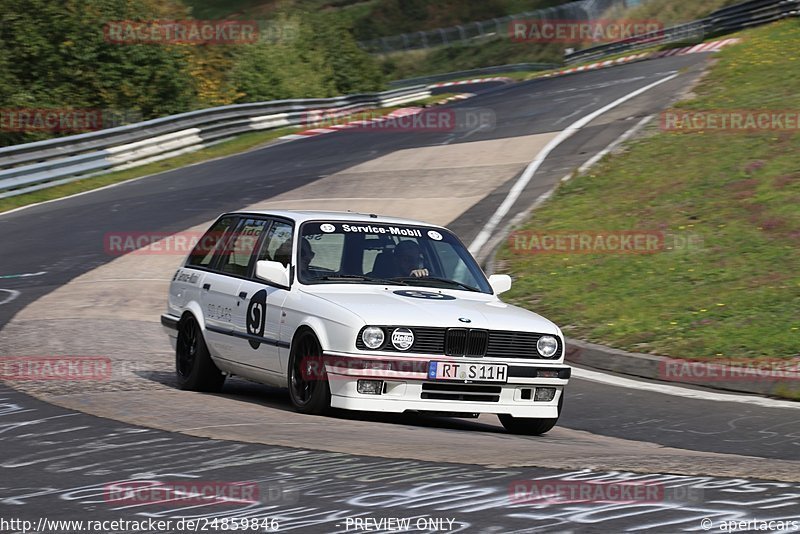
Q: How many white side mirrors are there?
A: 2